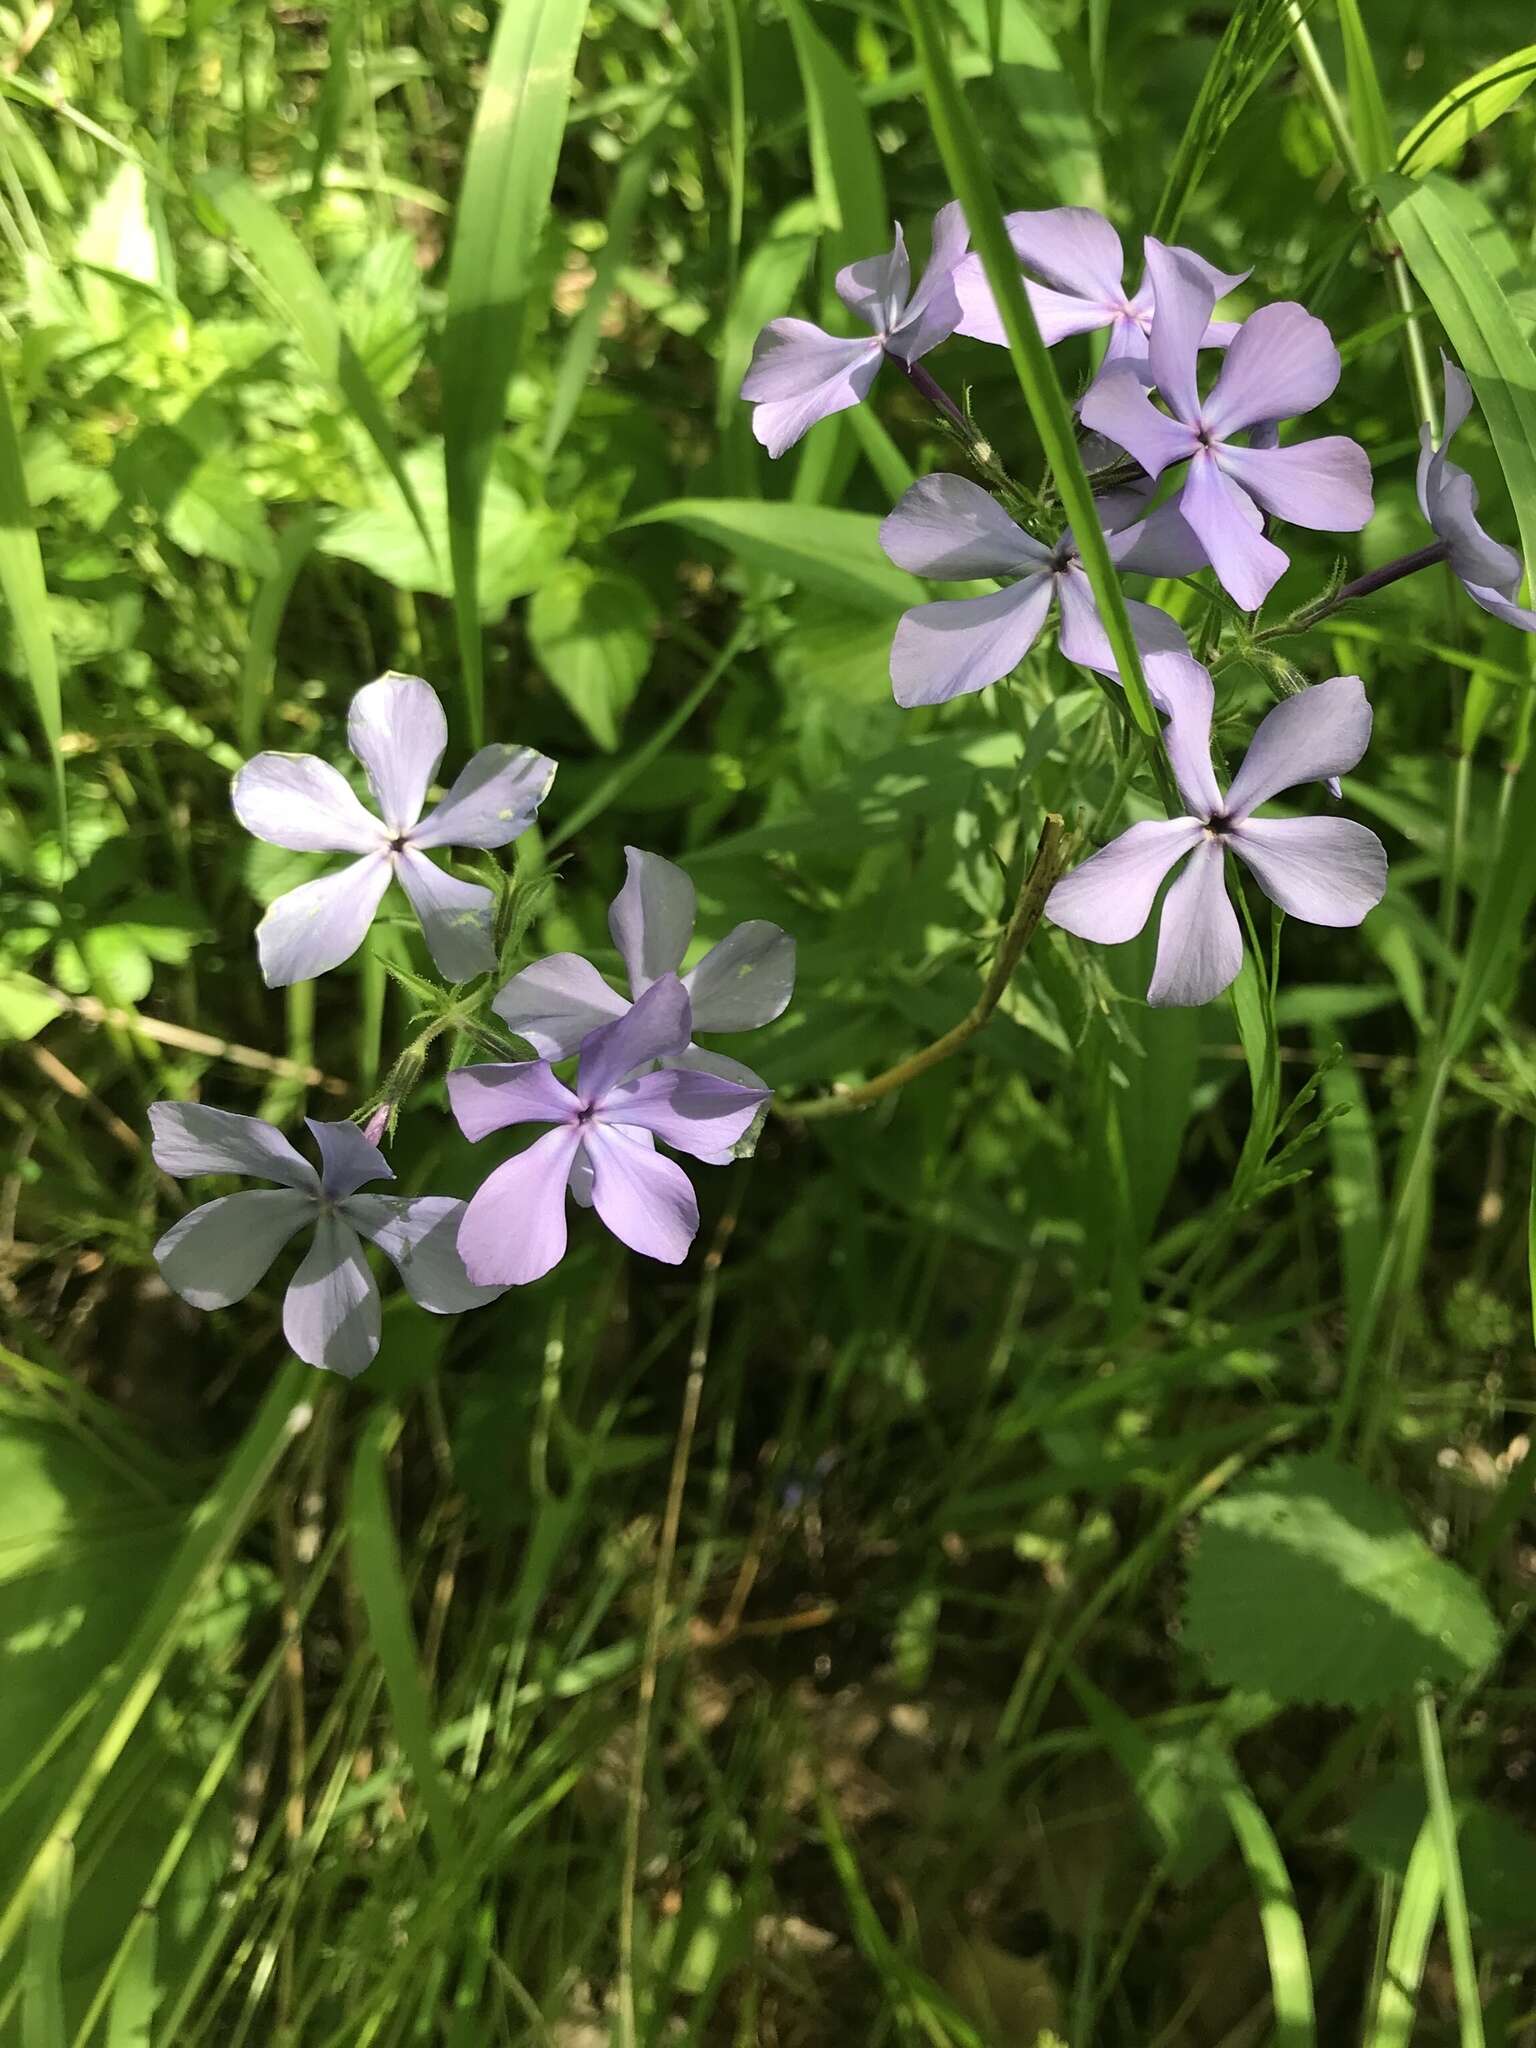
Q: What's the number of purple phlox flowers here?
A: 10